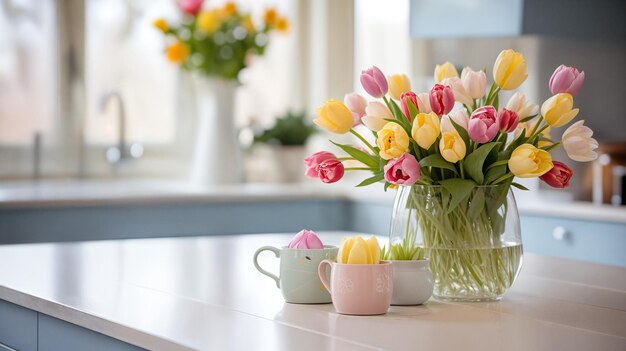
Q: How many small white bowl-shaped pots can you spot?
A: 1